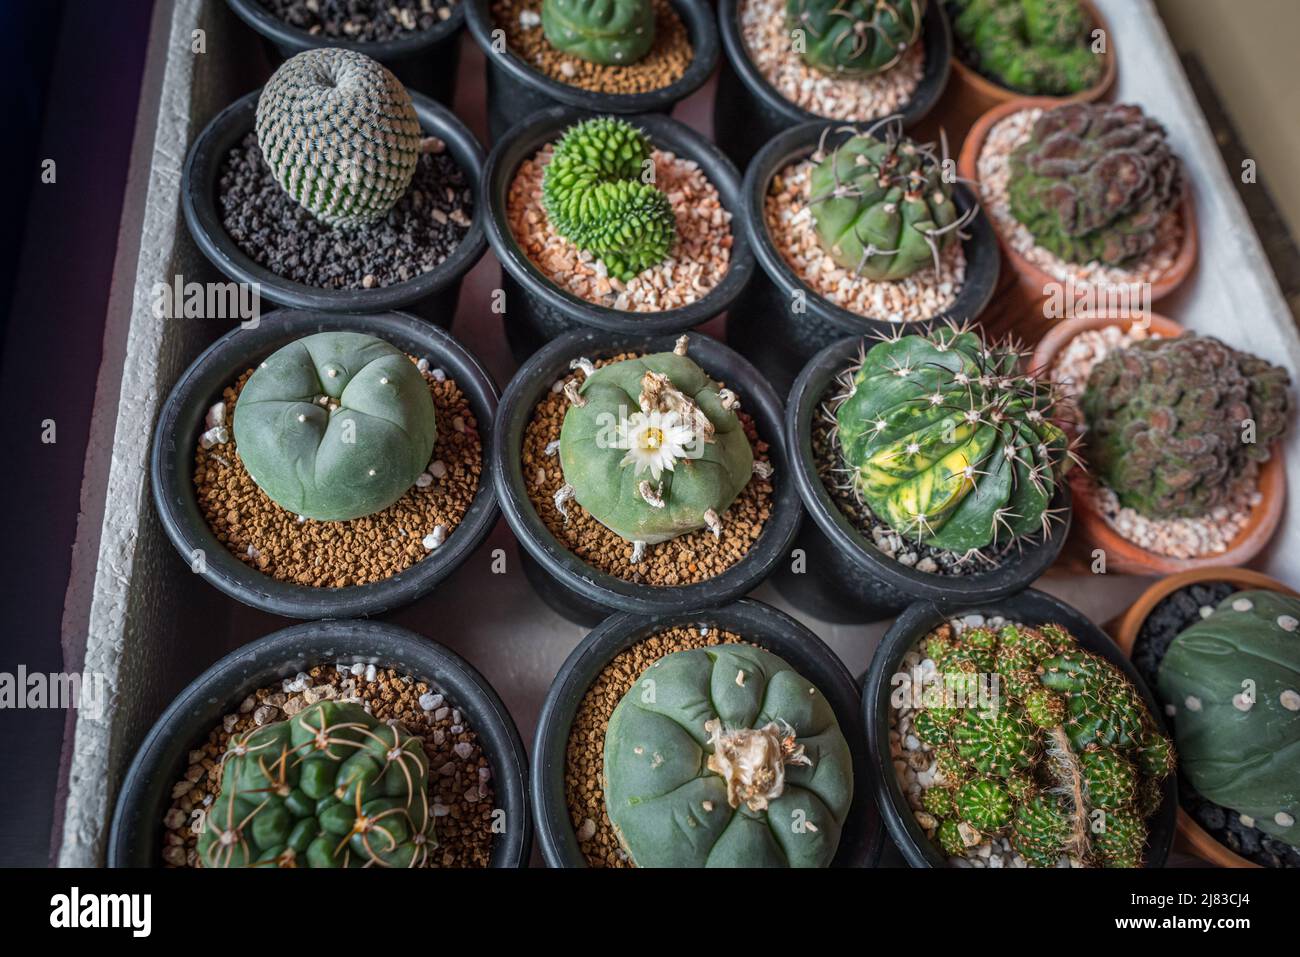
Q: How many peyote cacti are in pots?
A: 3